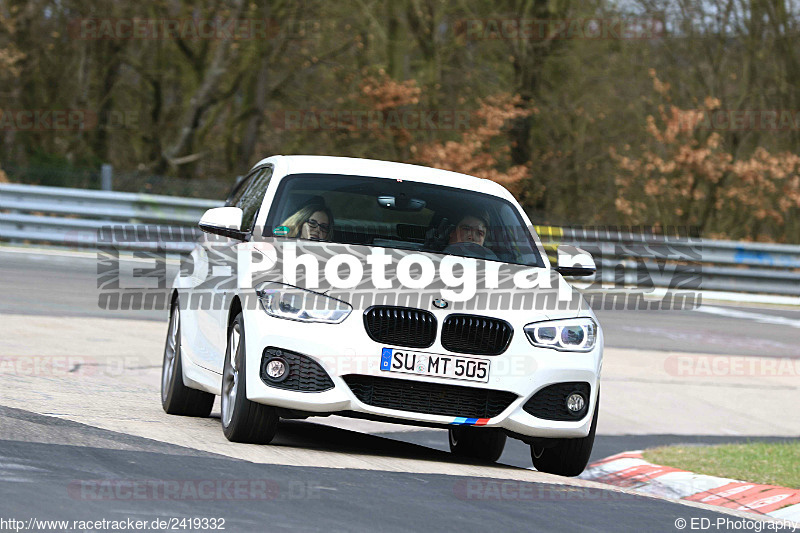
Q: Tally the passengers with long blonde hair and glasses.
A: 1